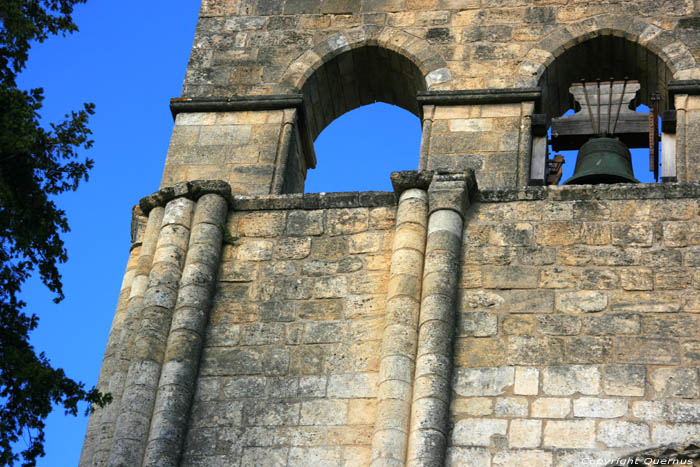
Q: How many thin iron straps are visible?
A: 4